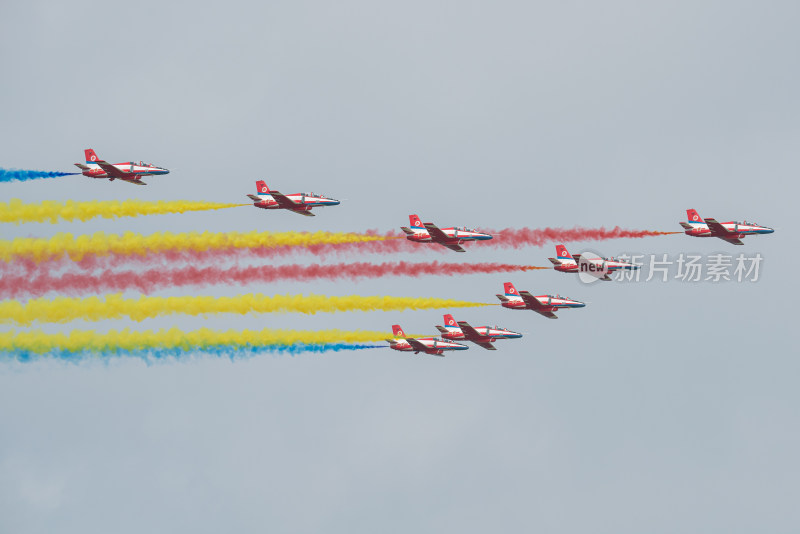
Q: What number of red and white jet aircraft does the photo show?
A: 8